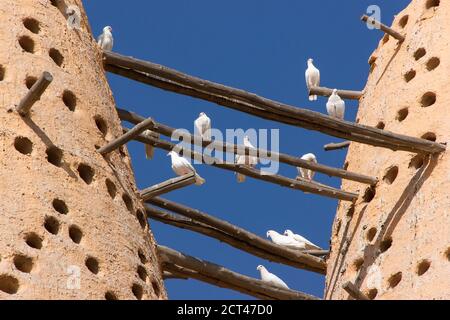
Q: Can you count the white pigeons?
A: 11